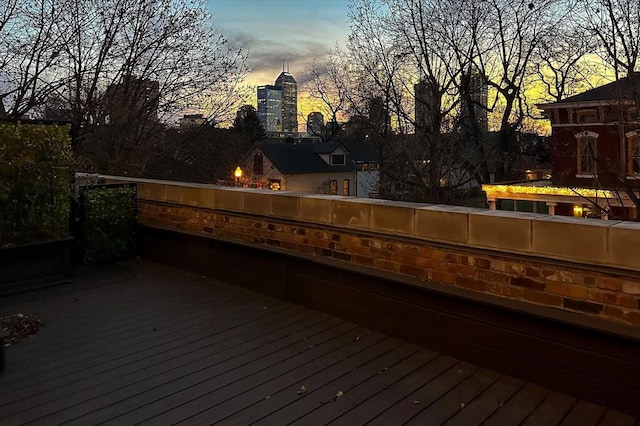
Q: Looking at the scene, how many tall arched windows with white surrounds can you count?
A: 2